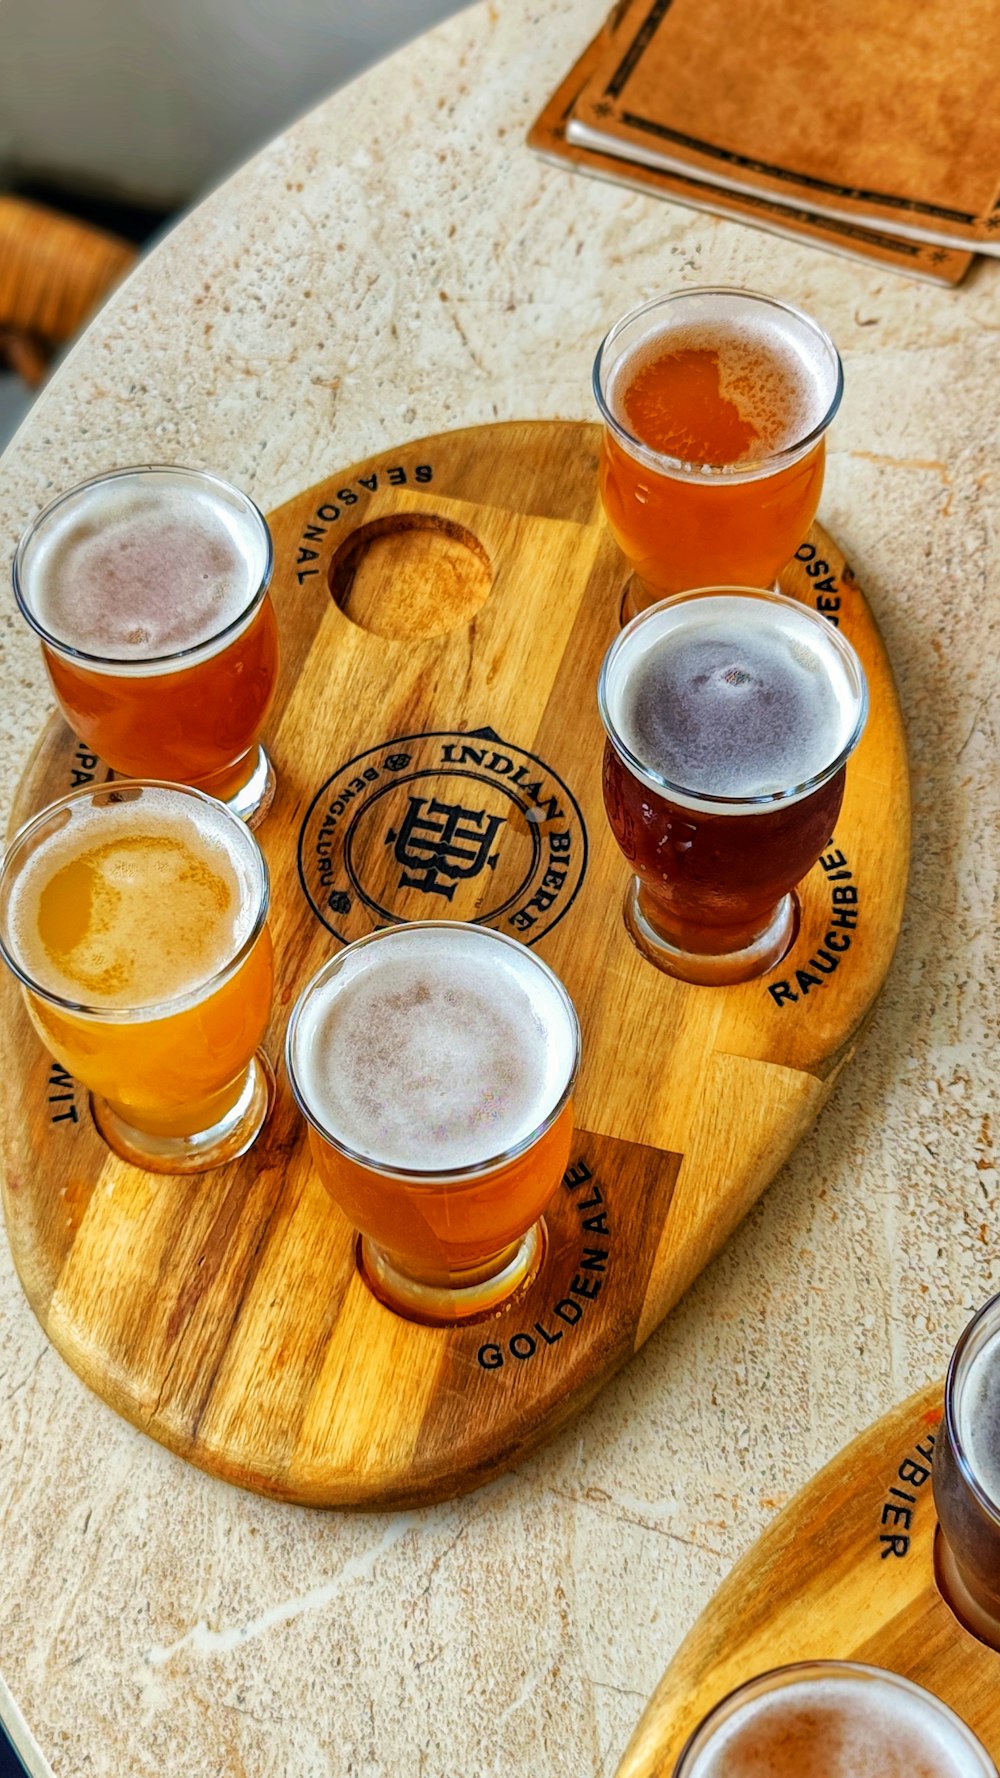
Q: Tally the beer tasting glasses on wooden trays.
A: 7